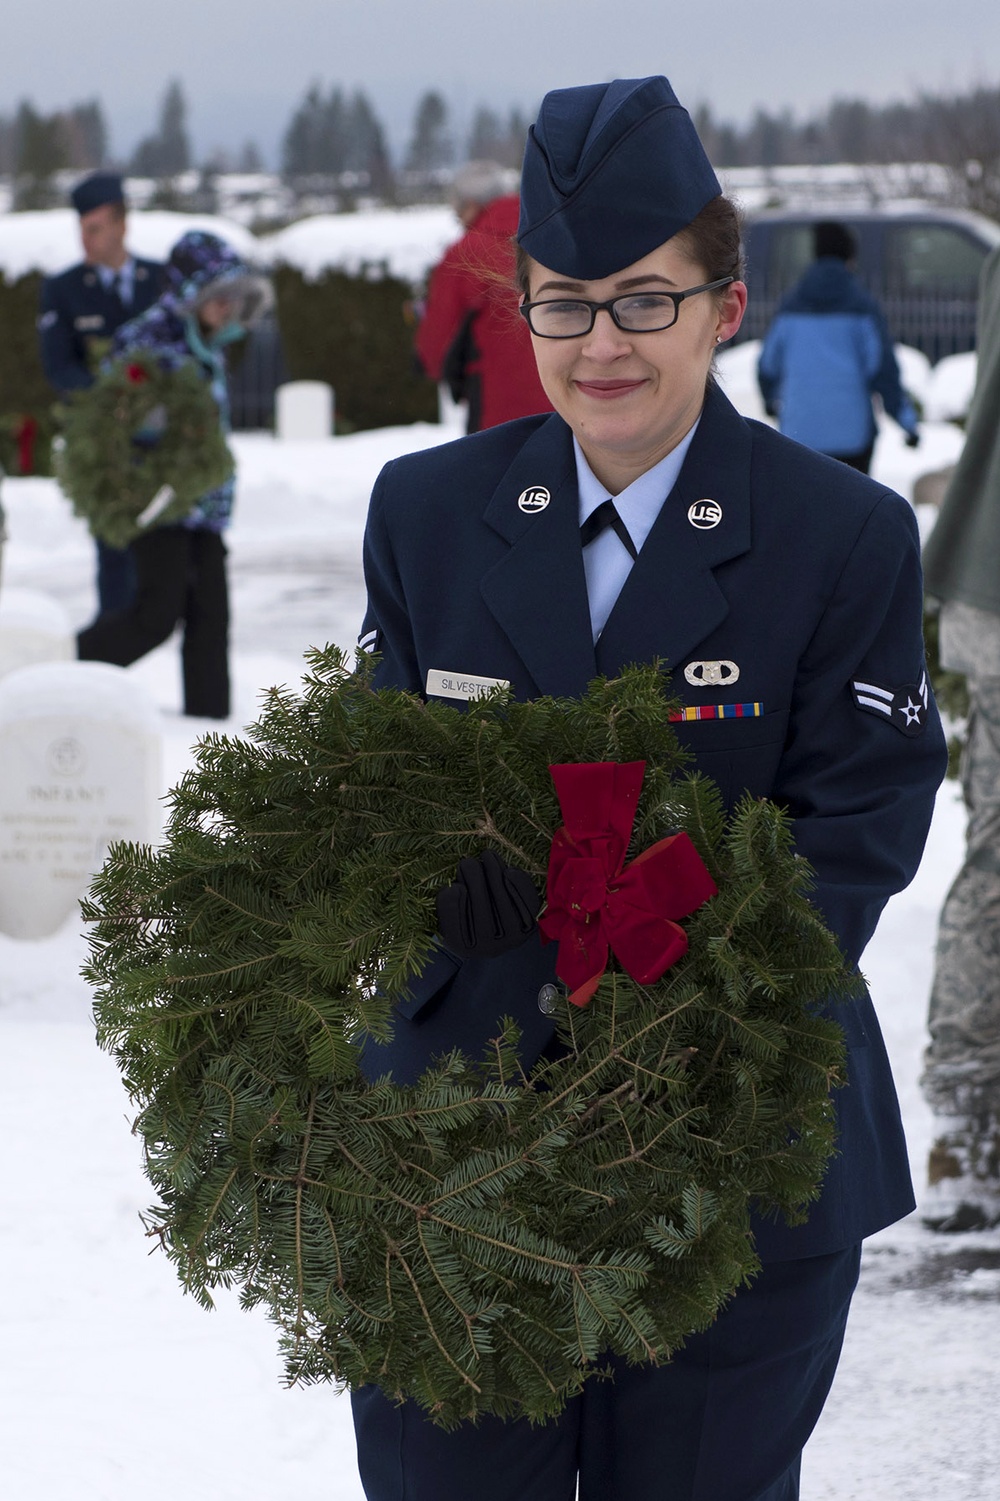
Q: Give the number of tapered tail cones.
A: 0